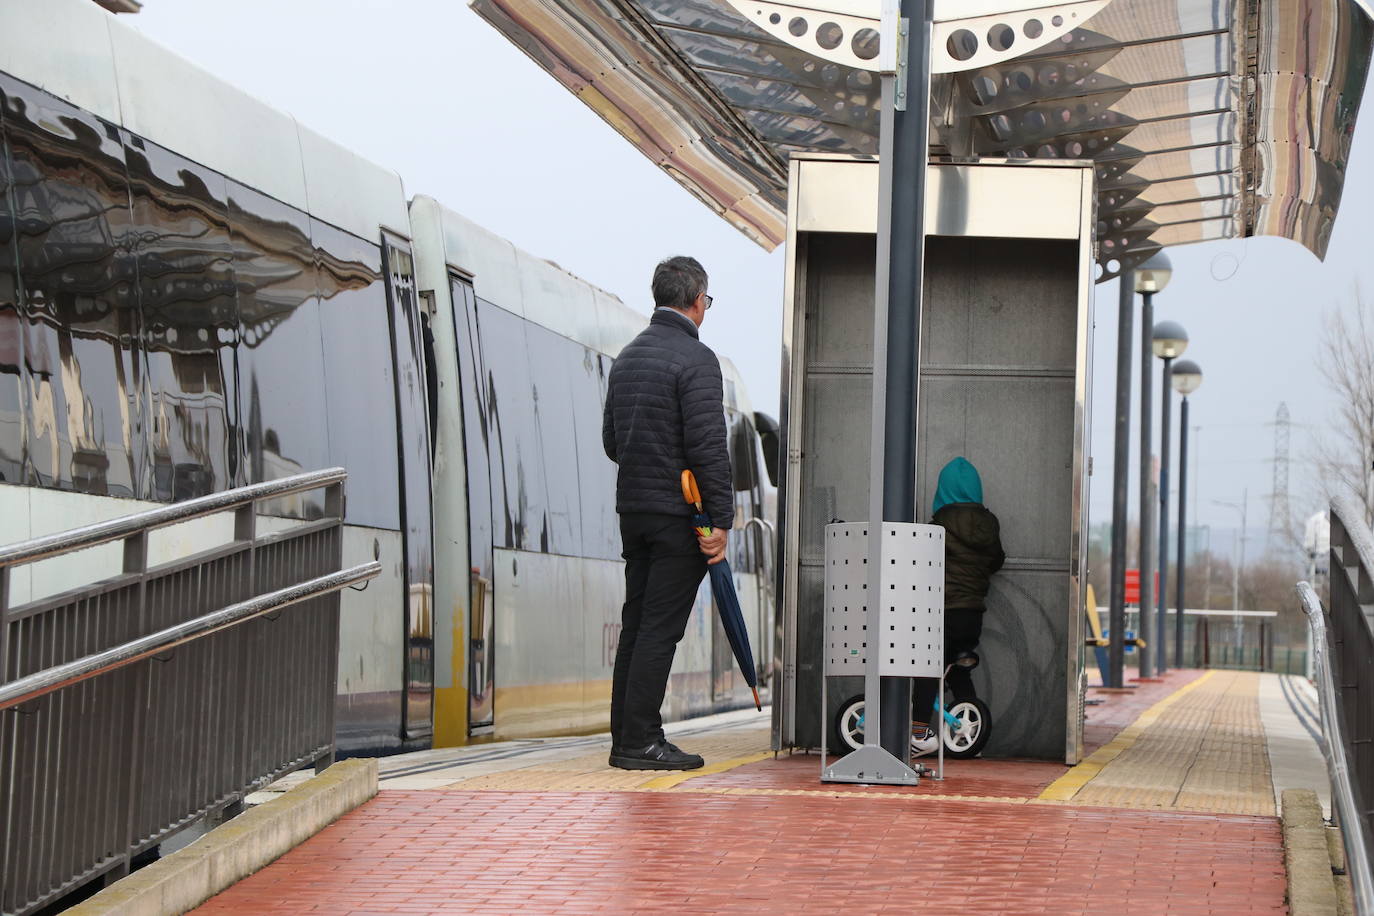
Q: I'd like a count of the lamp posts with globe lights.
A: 3